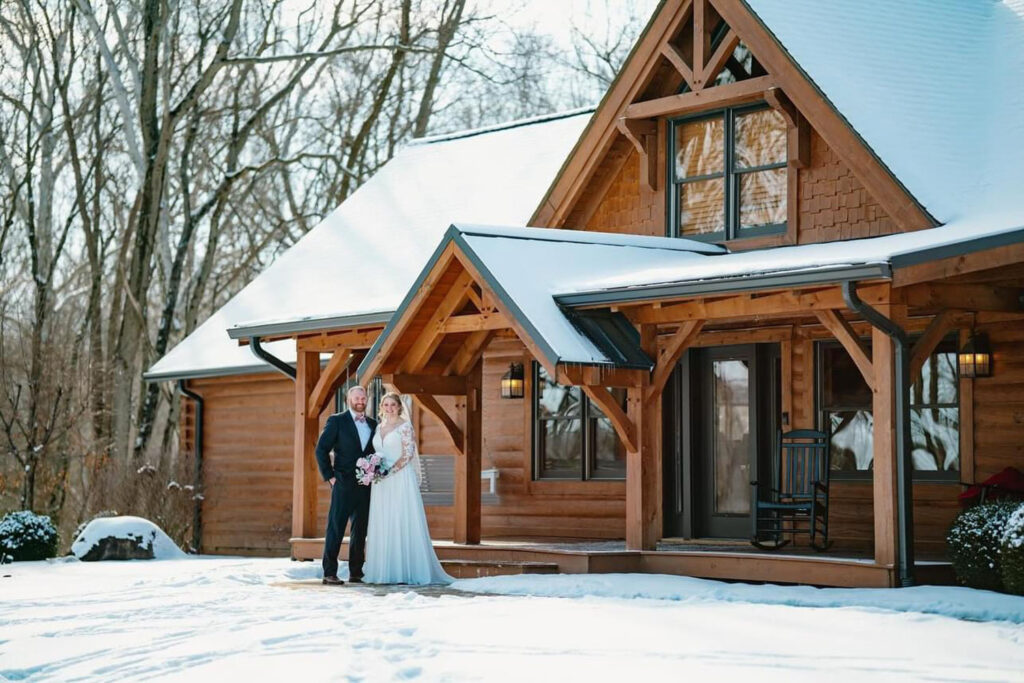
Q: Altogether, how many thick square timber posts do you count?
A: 4